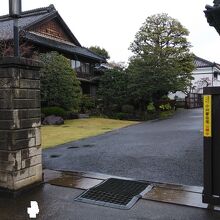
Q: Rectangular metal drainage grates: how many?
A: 1